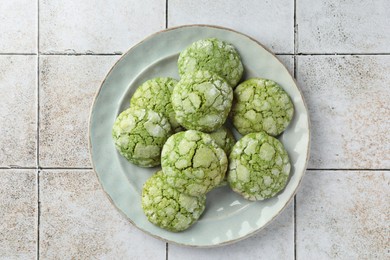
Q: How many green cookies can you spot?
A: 9